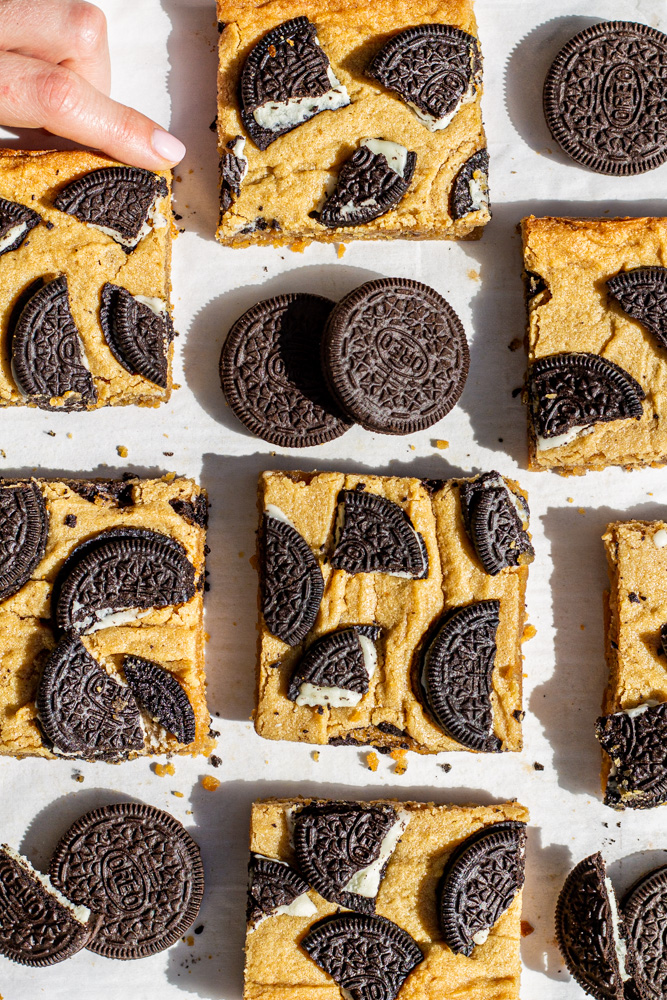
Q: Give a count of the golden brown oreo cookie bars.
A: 7